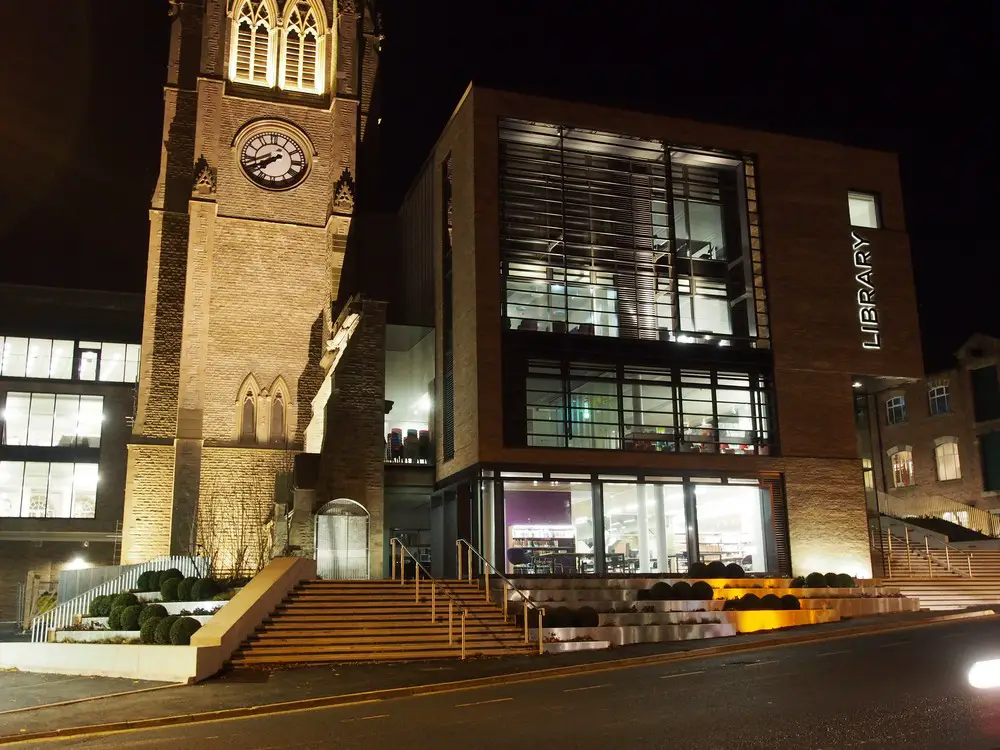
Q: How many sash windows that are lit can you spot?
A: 2